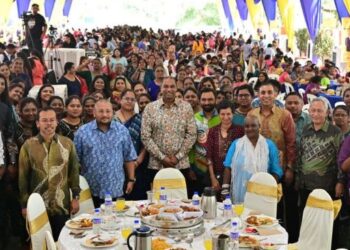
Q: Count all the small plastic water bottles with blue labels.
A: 7